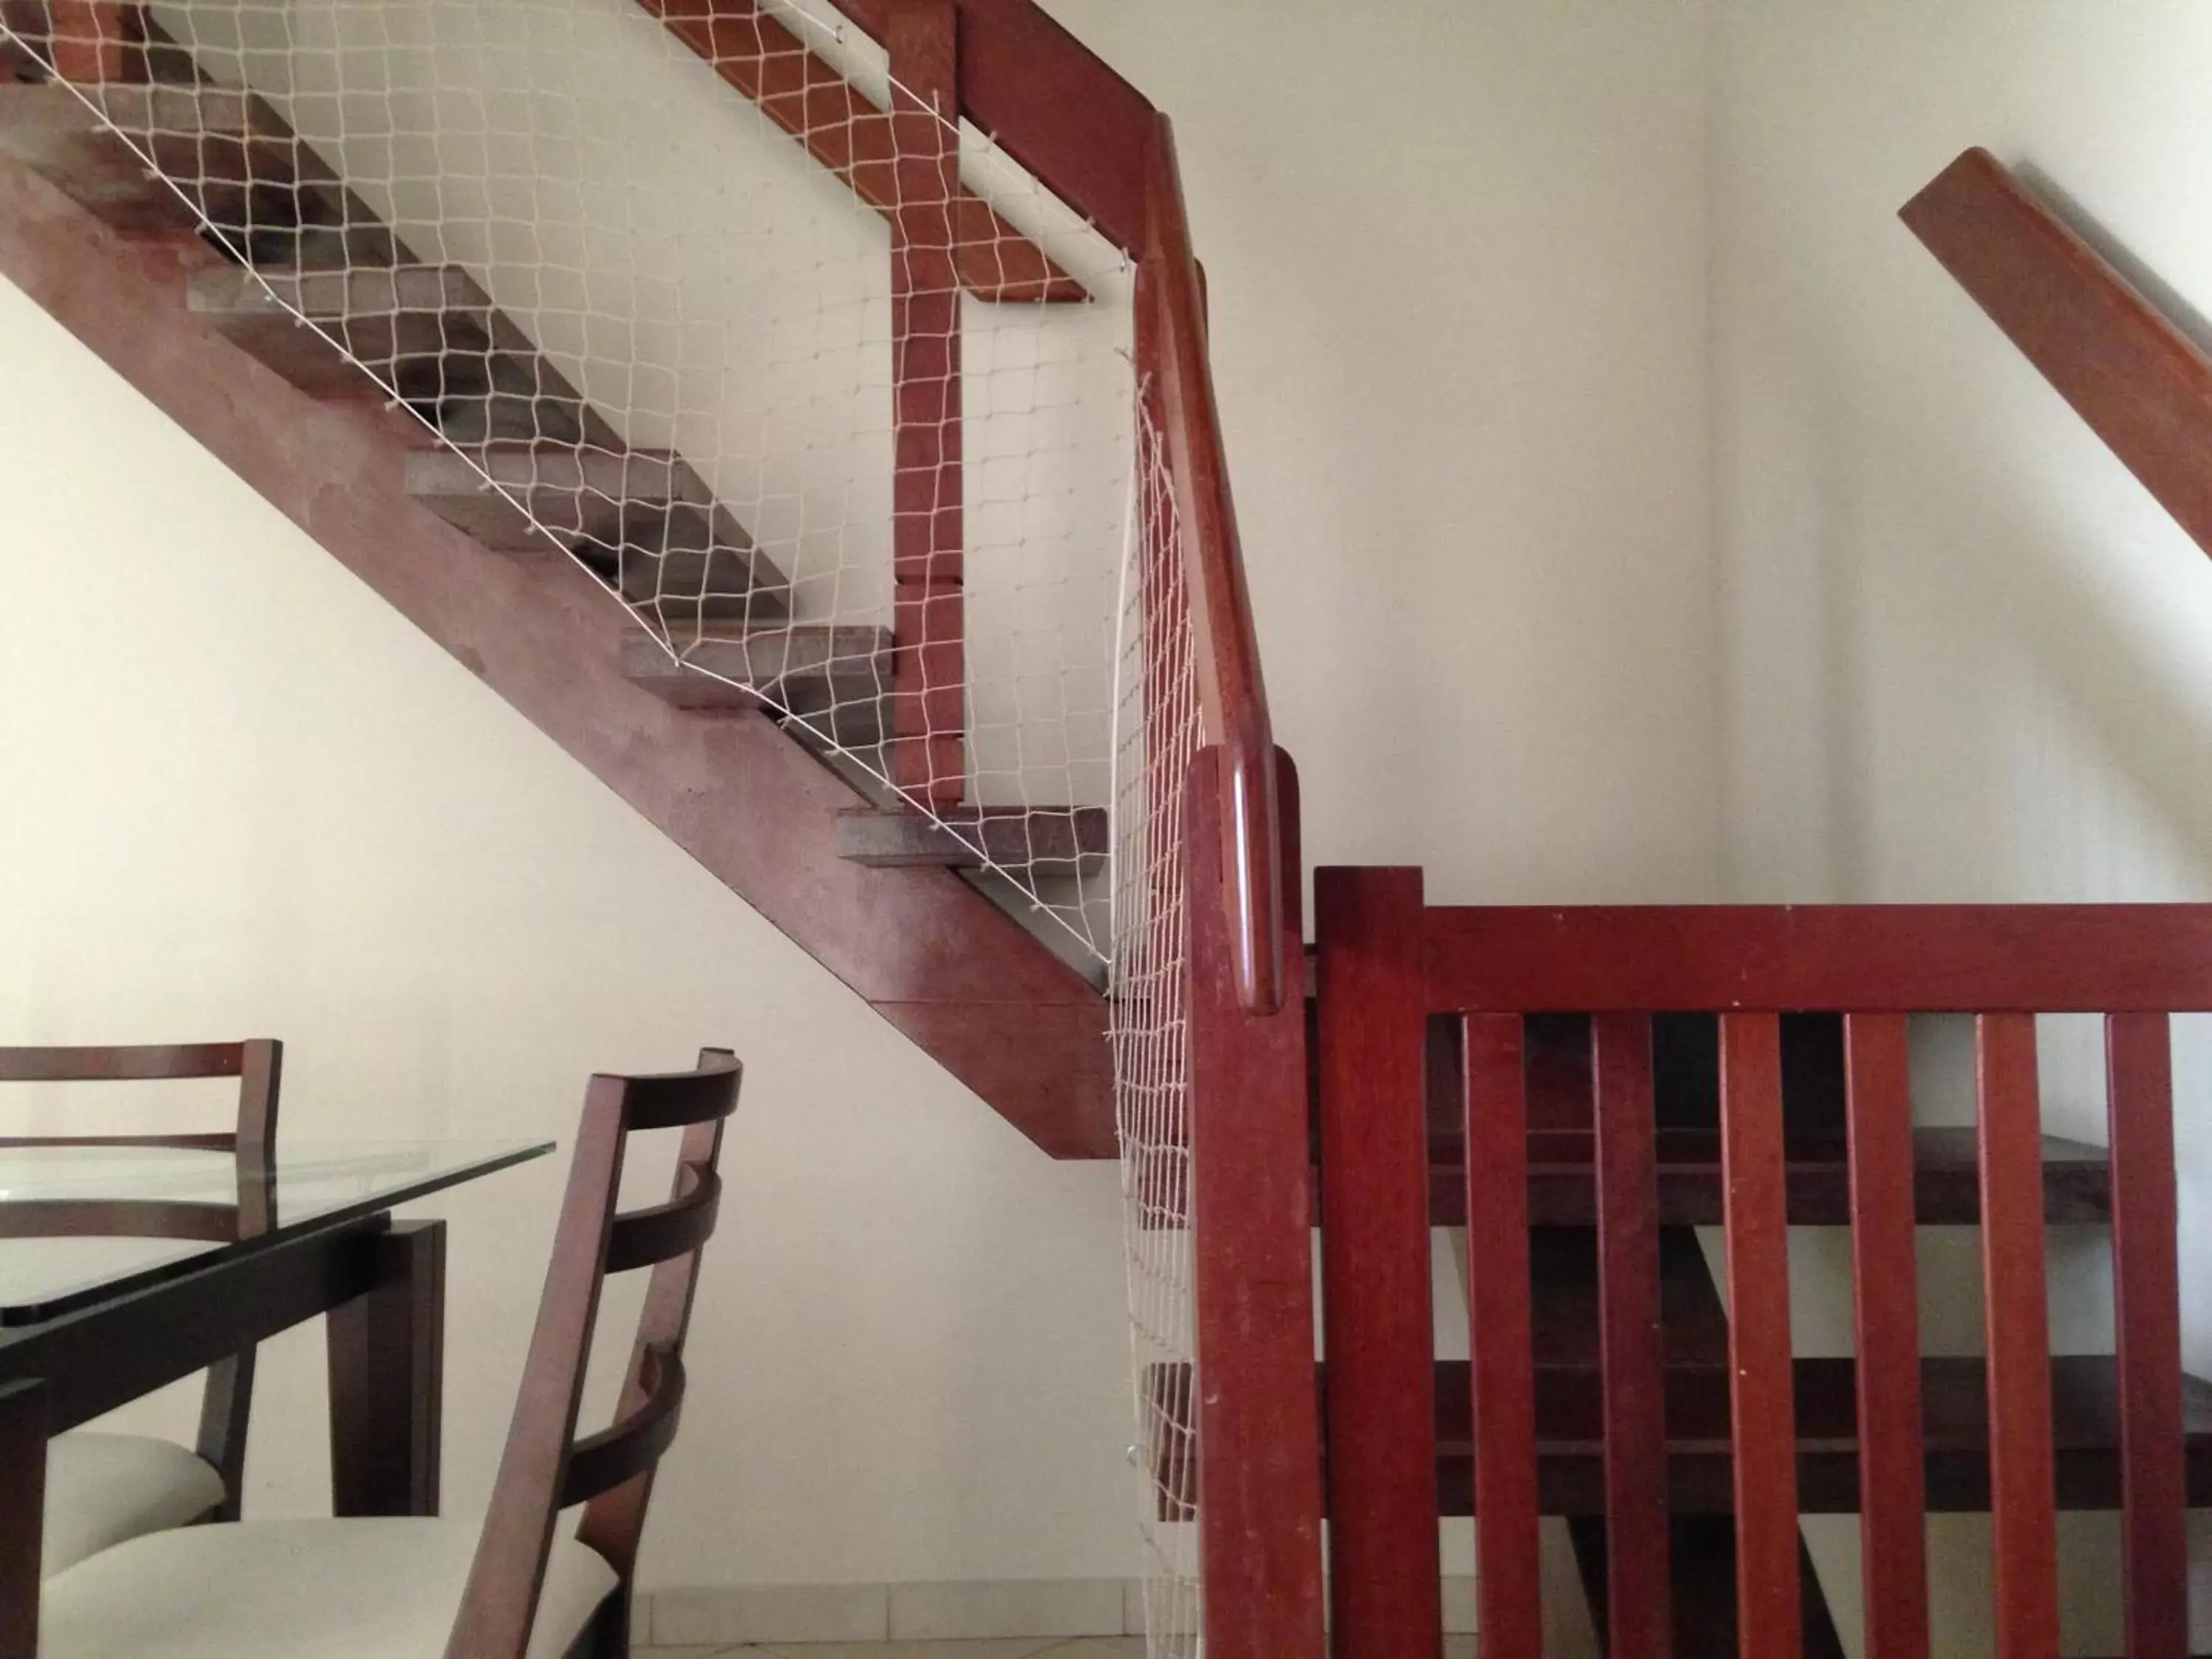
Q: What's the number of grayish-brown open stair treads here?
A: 5